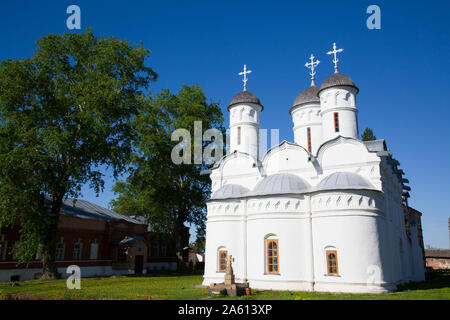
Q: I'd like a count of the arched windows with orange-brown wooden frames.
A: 3